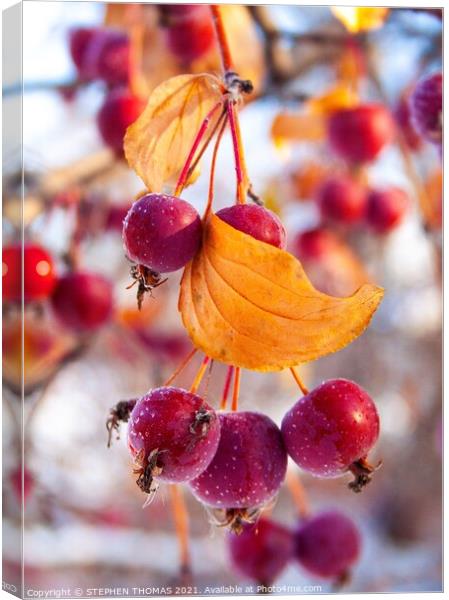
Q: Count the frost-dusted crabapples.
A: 5